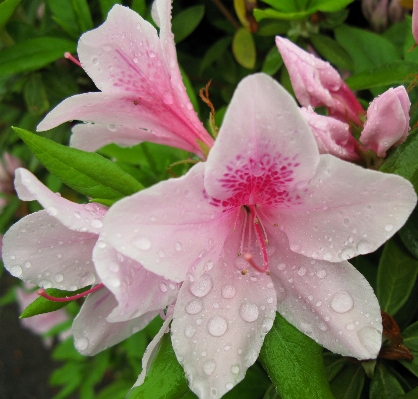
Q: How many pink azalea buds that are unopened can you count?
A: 3